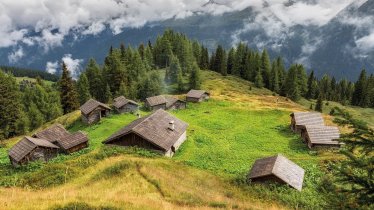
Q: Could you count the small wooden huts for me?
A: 12